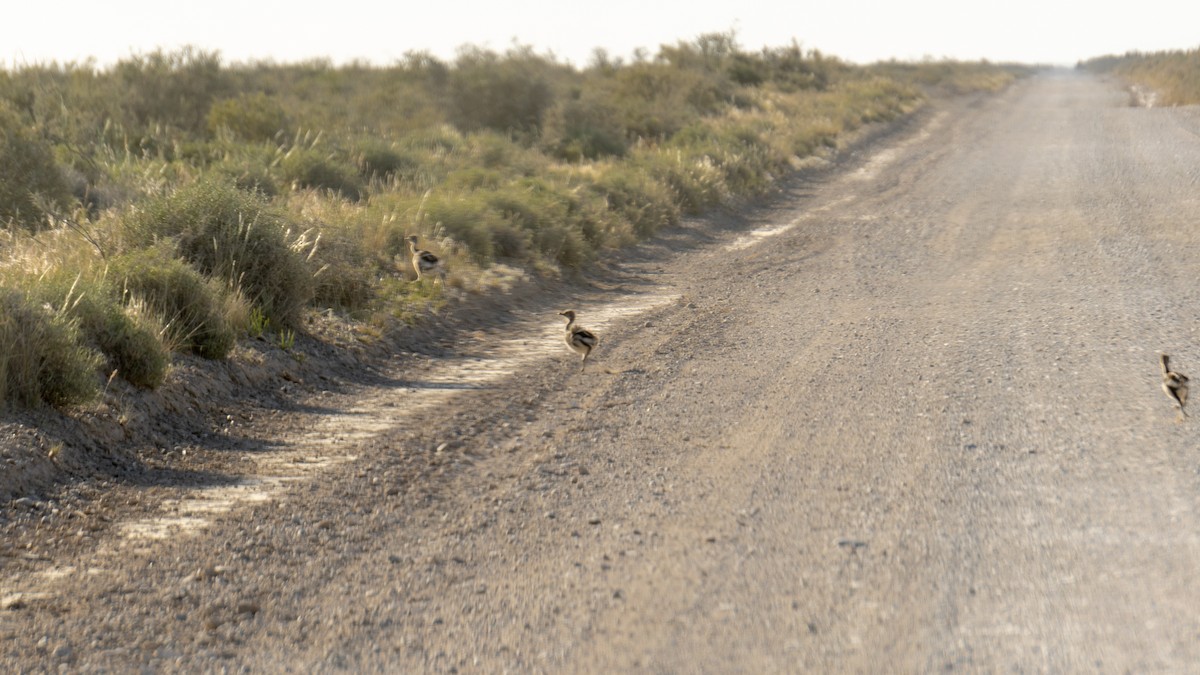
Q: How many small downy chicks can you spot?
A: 3